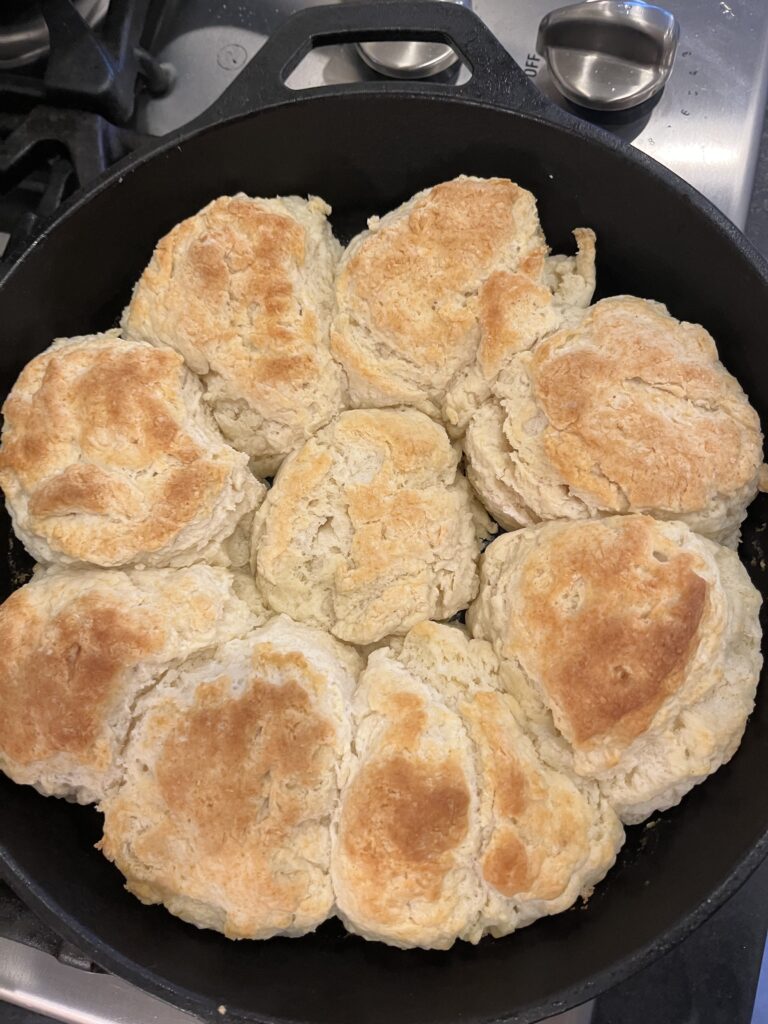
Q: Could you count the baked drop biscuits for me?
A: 9